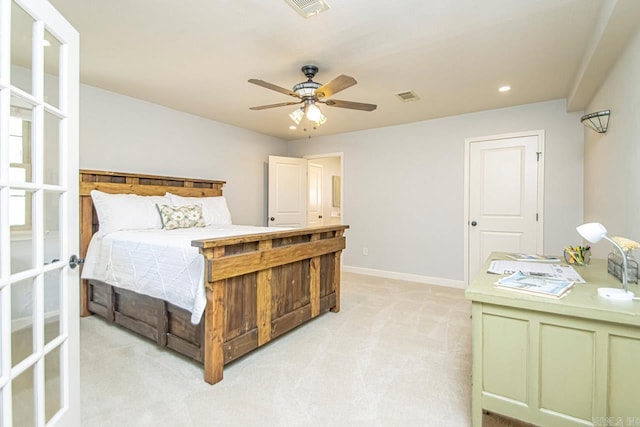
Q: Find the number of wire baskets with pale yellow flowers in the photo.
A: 1